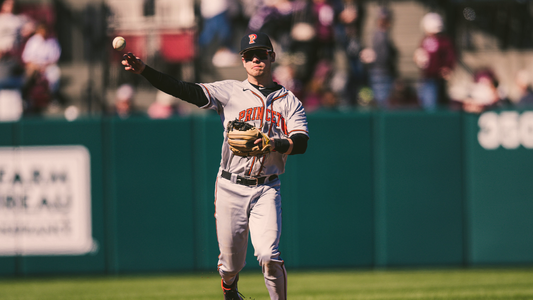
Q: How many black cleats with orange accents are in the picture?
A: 1